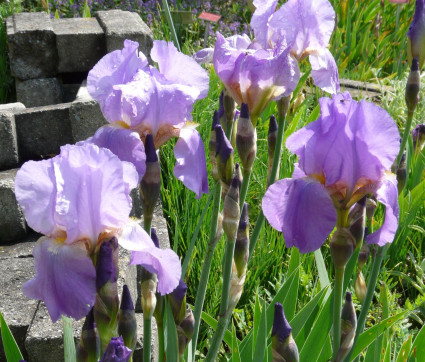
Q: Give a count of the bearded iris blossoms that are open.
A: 5